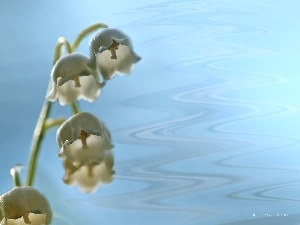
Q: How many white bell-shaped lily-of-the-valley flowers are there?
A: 5